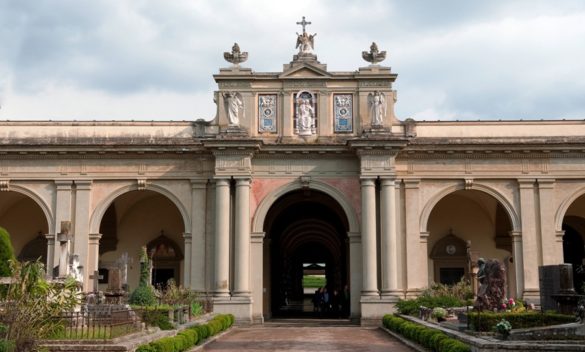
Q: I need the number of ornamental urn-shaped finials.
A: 2